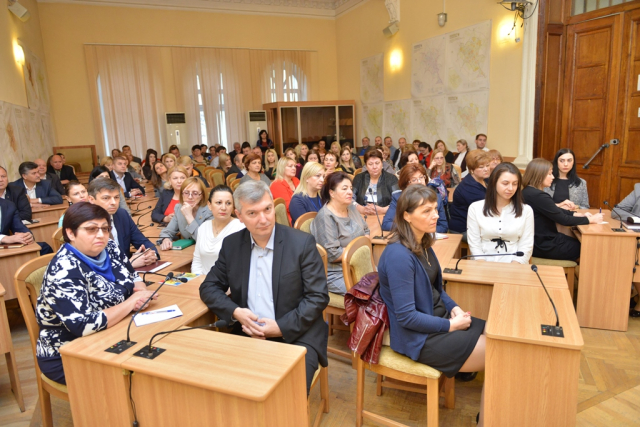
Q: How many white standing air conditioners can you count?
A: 2